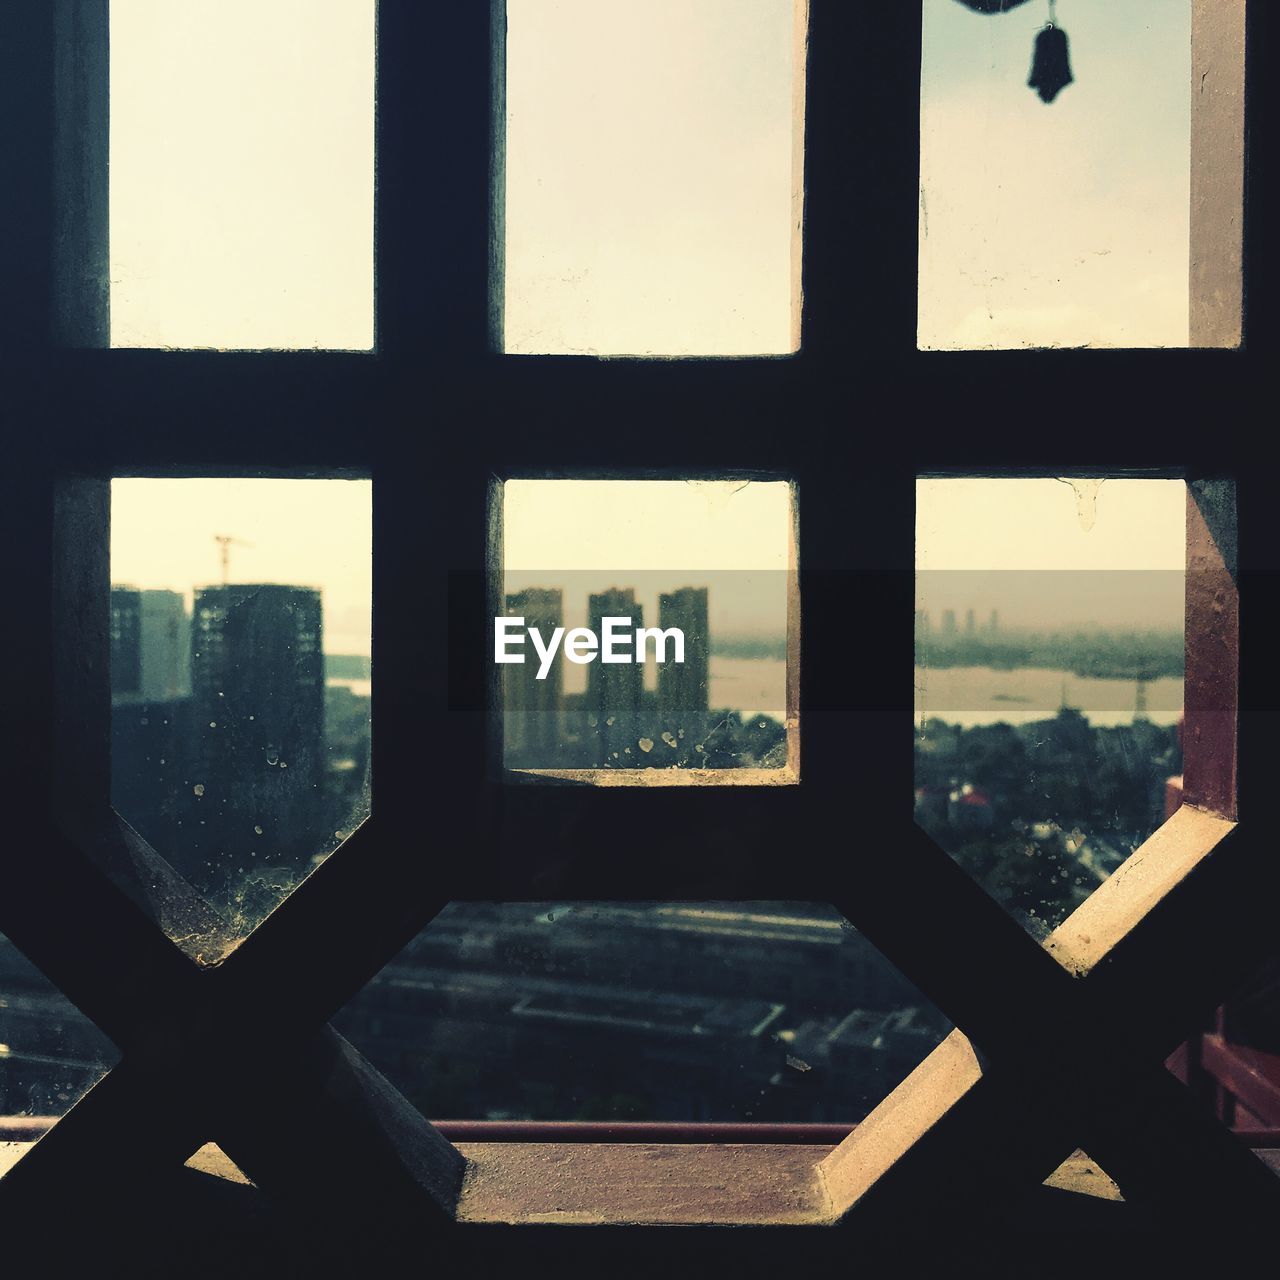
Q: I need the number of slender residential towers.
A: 3